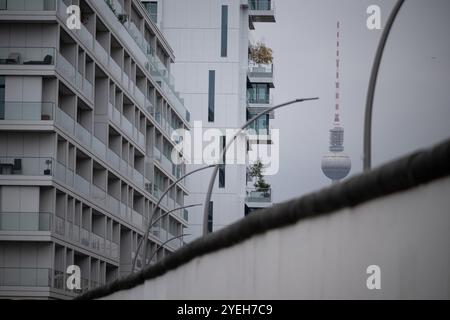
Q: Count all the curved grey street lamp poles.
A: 5